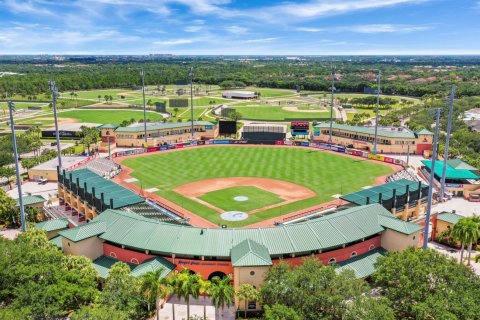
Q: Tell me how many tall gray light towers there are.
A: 8